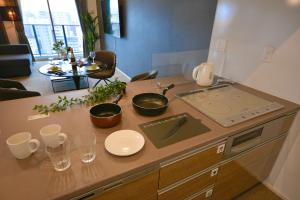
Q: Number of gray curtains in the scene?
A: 2